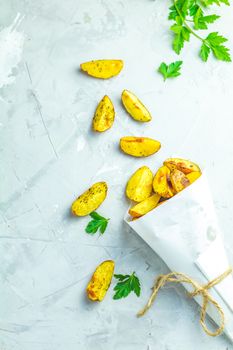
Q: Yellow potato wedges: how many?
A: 12